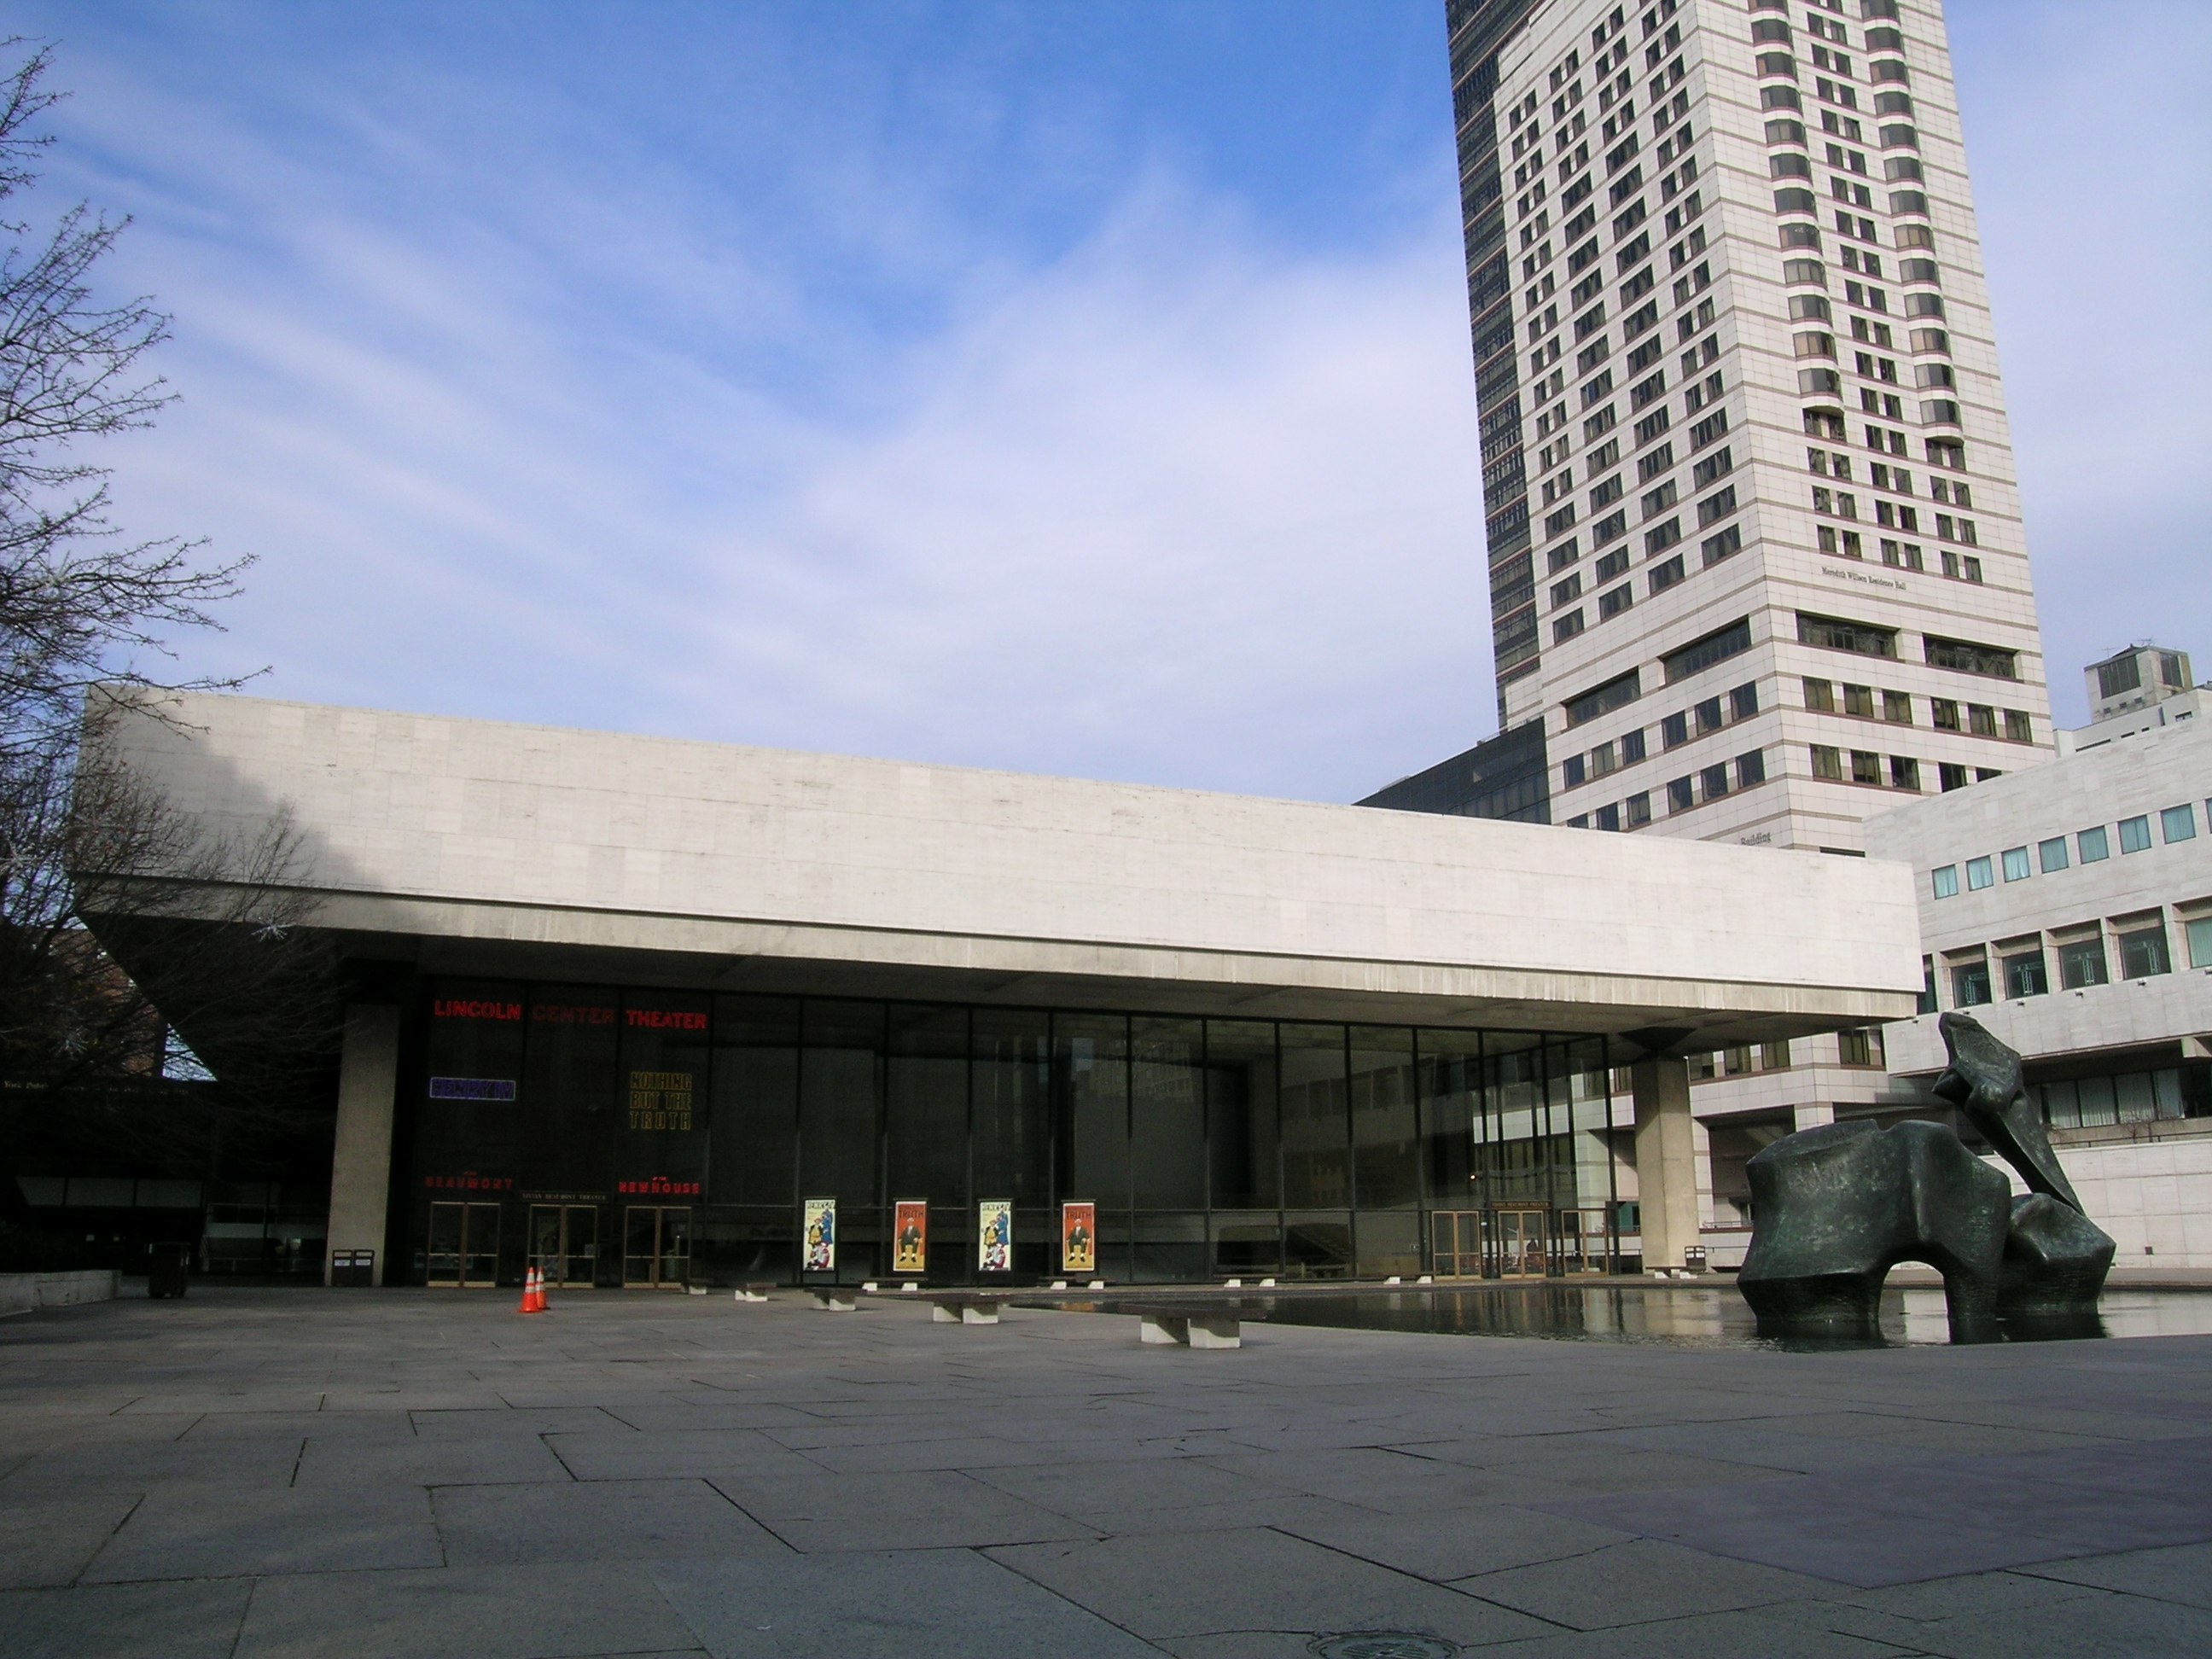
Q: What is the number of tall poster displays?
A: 4